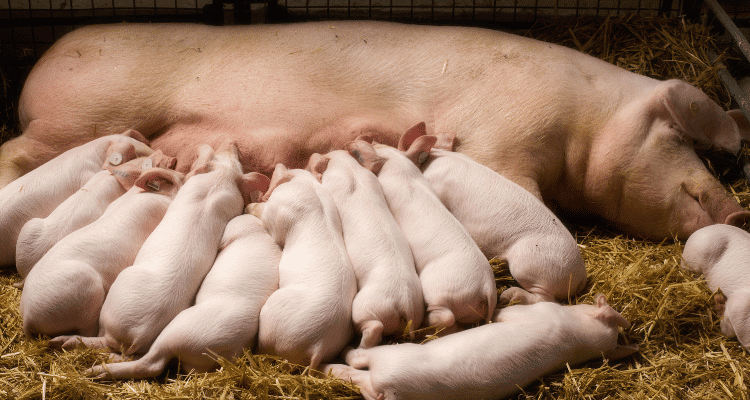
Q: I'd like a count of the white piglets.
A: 11